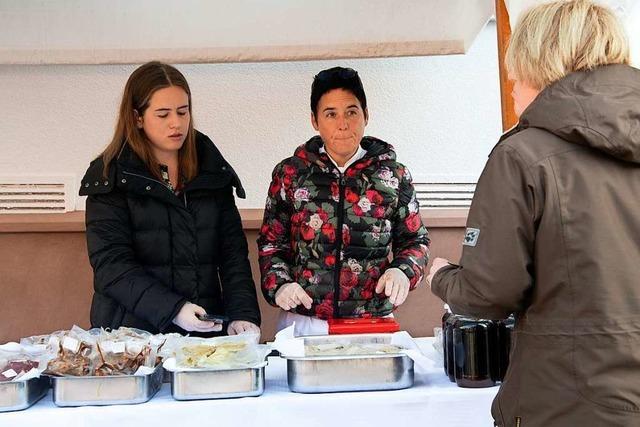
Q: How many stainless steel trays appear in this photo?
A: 4